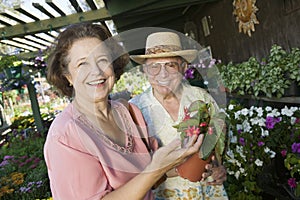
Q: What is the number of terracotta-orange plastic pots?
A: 1